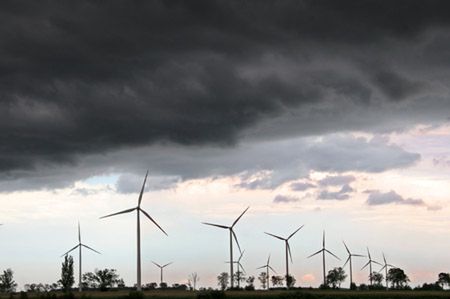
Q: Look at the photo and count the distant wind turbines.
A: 11